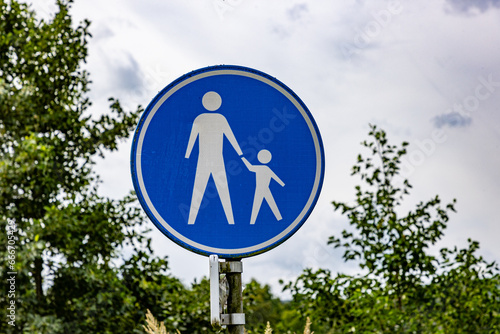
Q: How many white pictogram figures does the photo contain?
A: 2